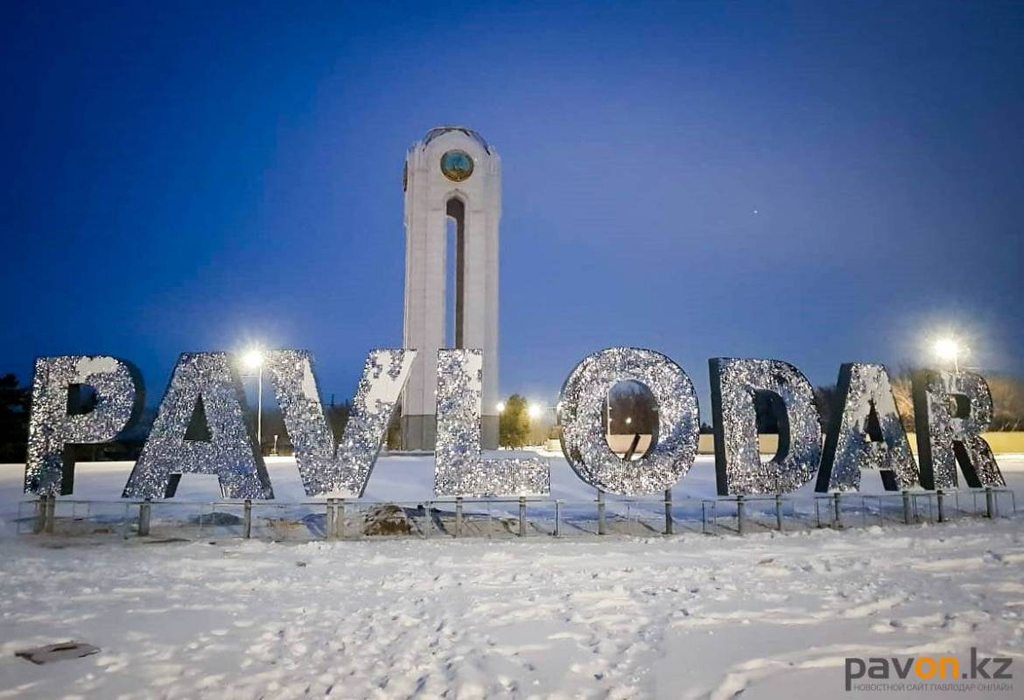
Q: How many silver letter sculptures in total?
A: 8